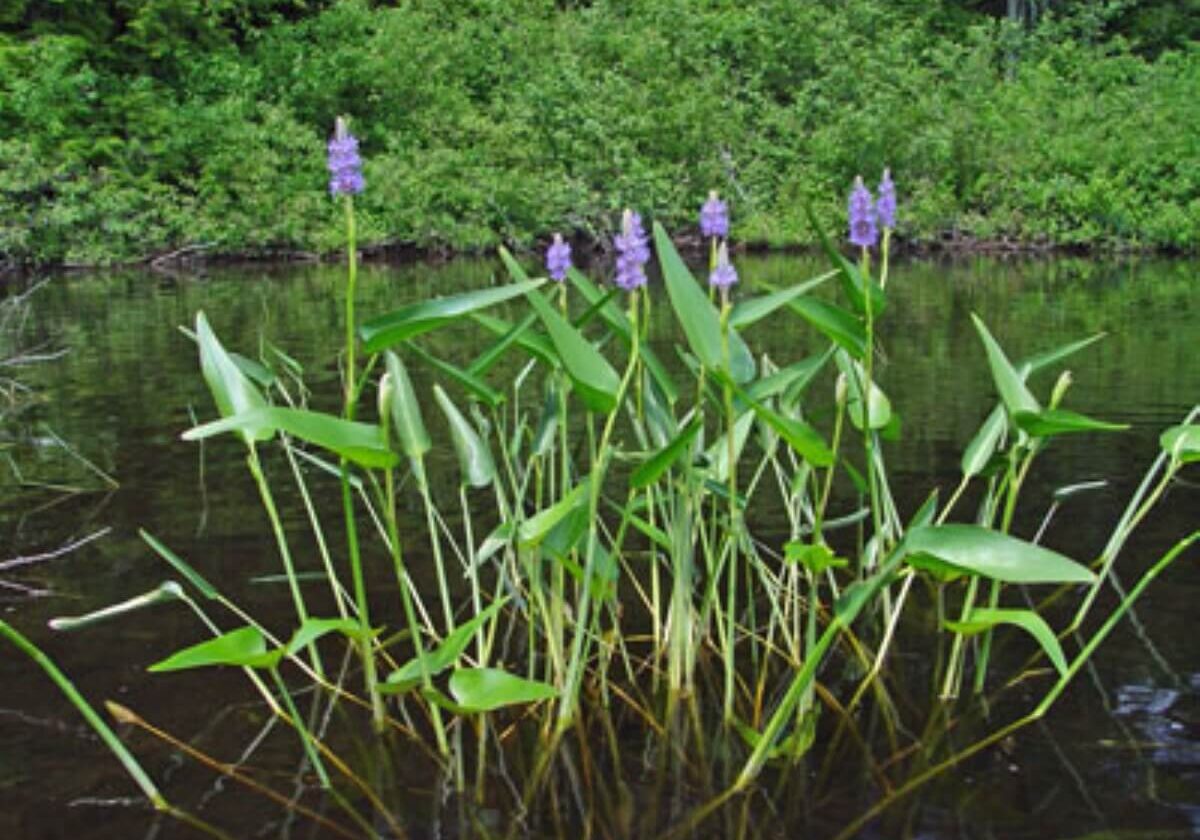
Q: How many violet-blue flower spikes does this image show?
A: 7